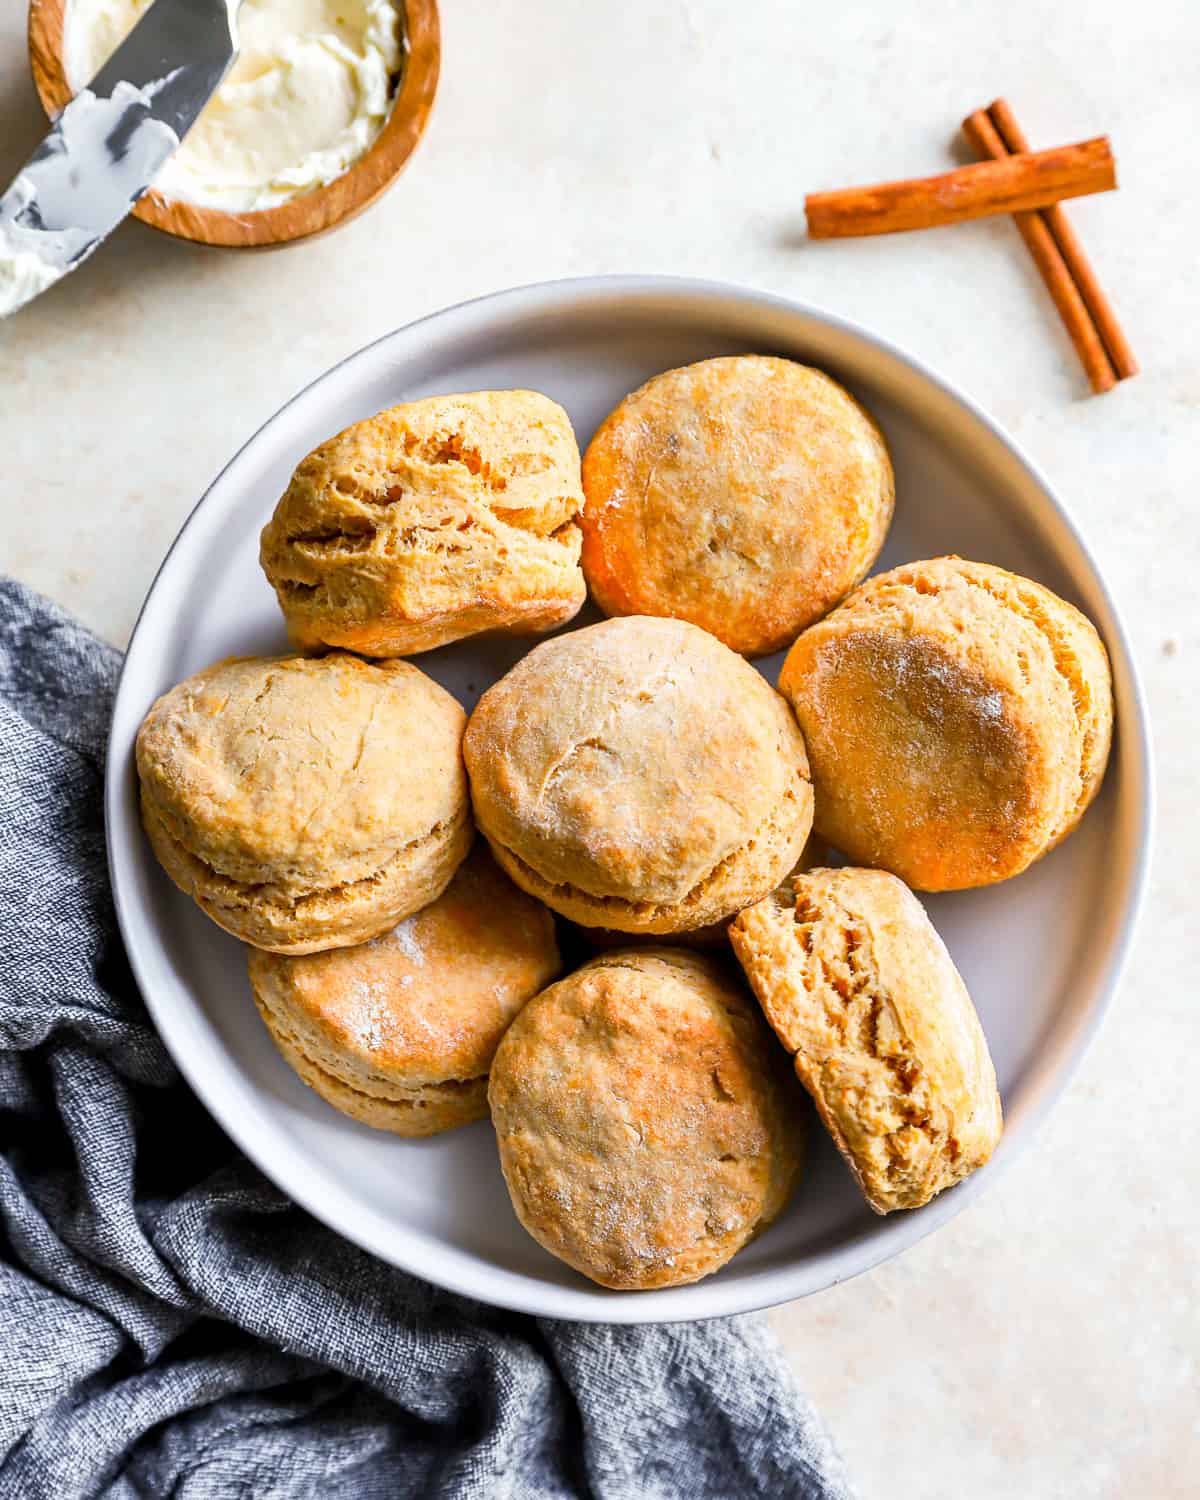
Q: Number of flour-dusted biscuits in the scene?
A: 8